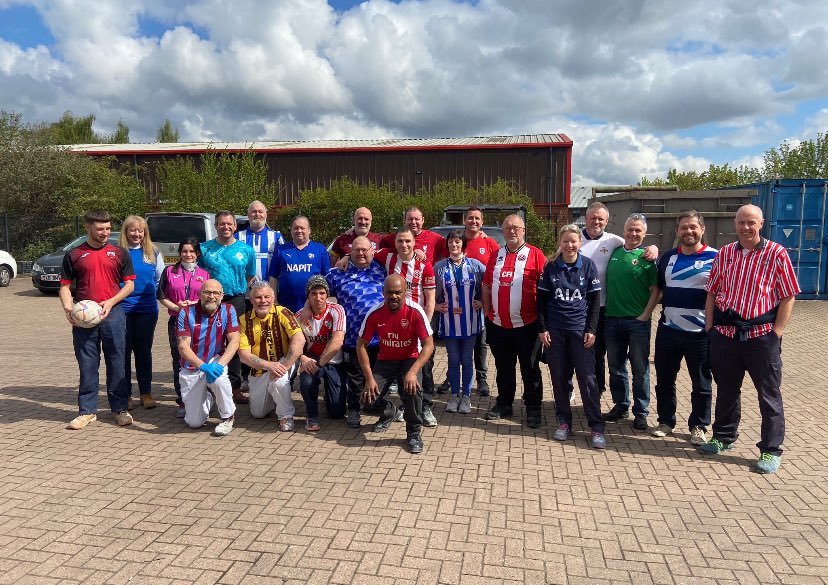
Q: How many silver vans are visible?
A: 1